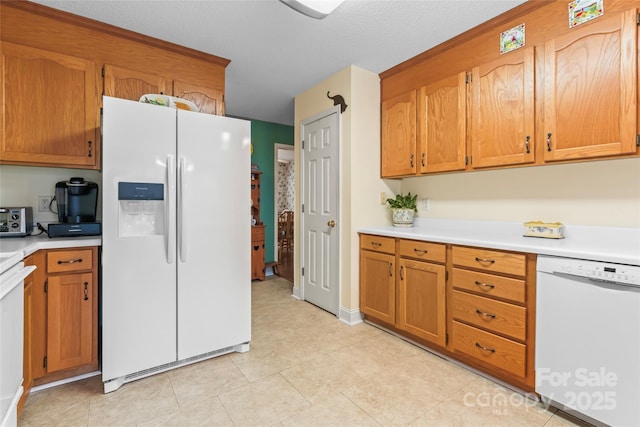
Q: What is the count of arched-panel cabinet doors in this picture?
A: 7